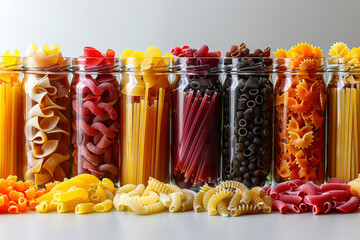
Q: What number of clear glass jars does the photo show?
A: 8